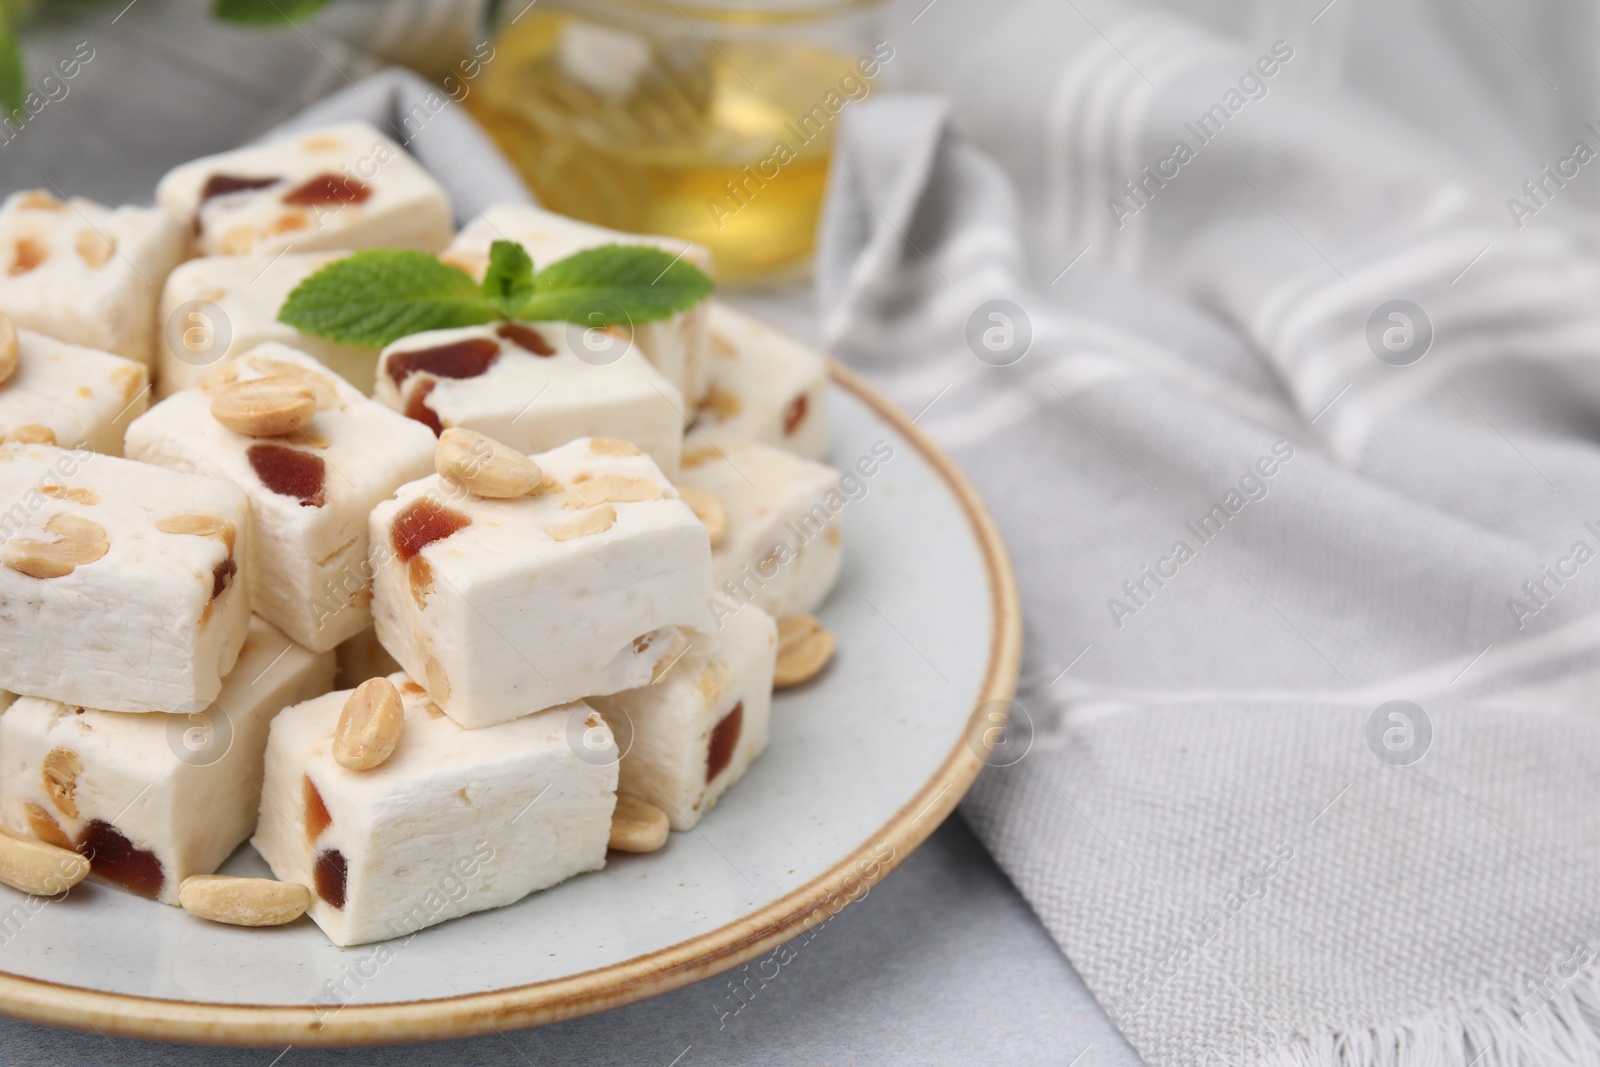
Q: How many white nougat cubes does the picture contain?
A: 14